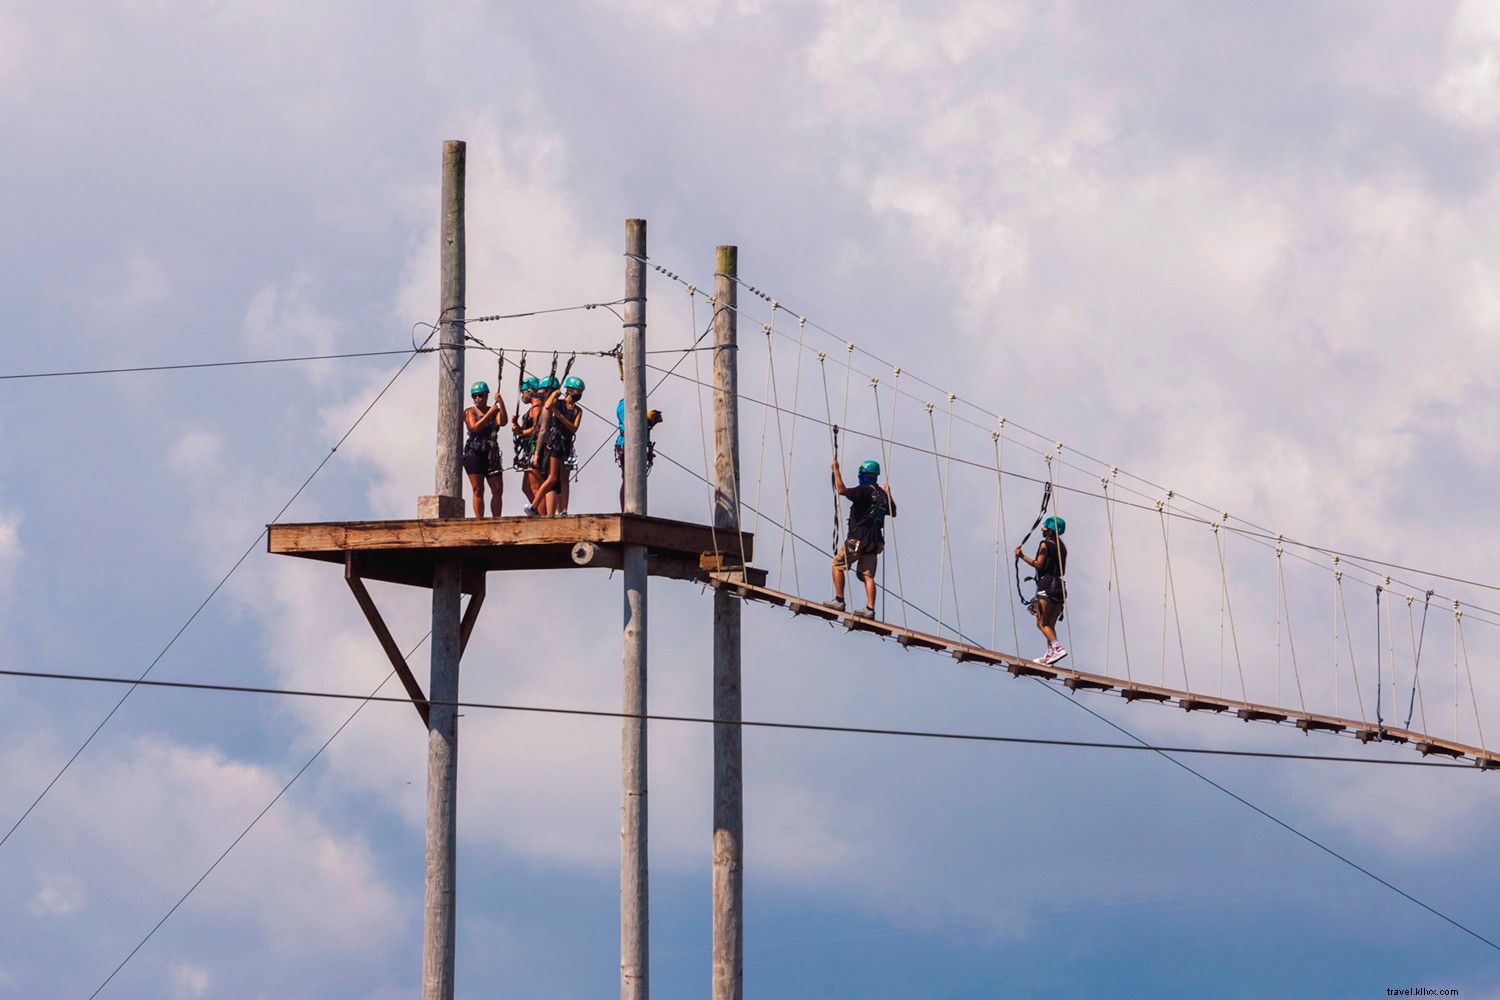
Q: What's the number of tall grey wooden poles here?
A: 3